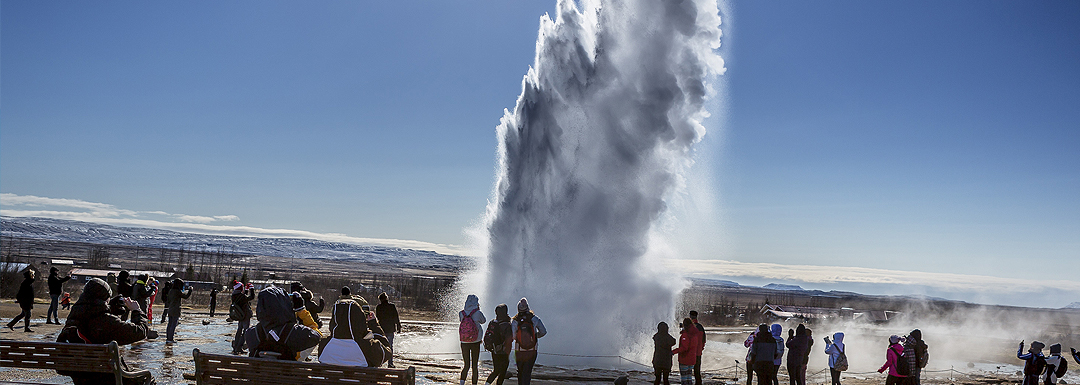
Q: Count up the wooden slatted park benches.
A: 2